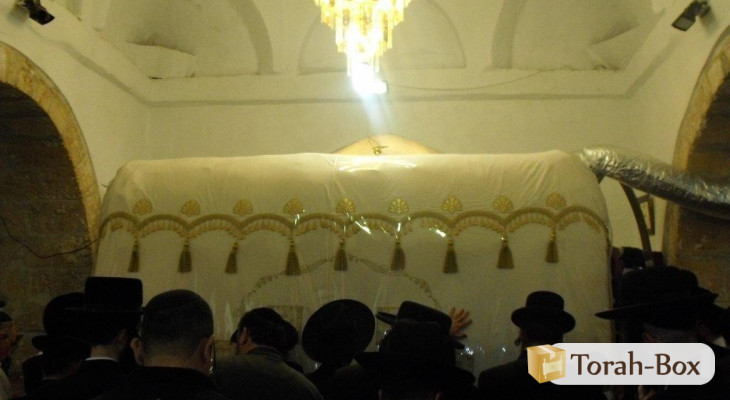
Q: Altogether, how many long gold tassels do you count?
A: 9